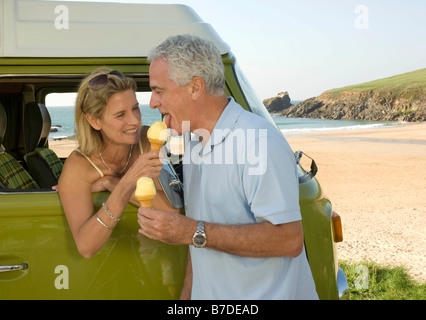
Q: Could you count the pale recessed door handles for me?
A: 1